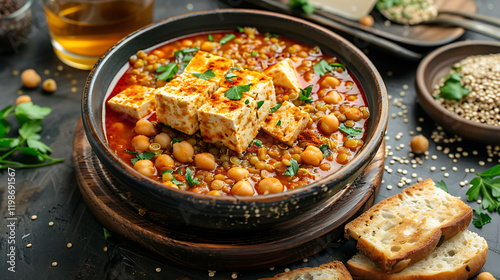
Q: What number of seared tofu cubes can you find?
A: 7